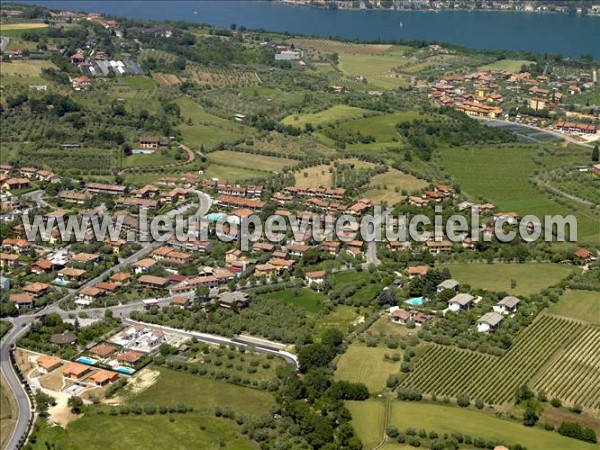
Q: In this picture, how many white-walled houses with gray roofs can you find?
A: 4